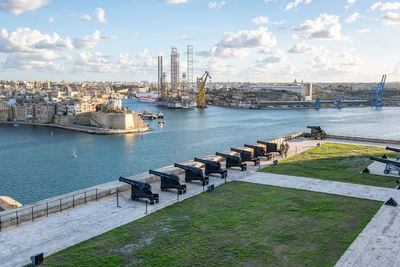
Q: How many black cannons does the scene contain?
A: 11